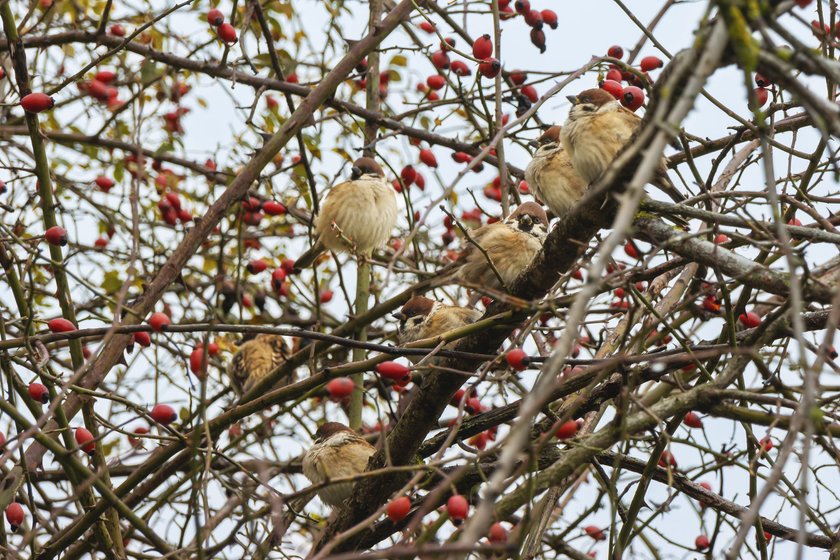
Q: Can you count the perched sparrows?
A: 7